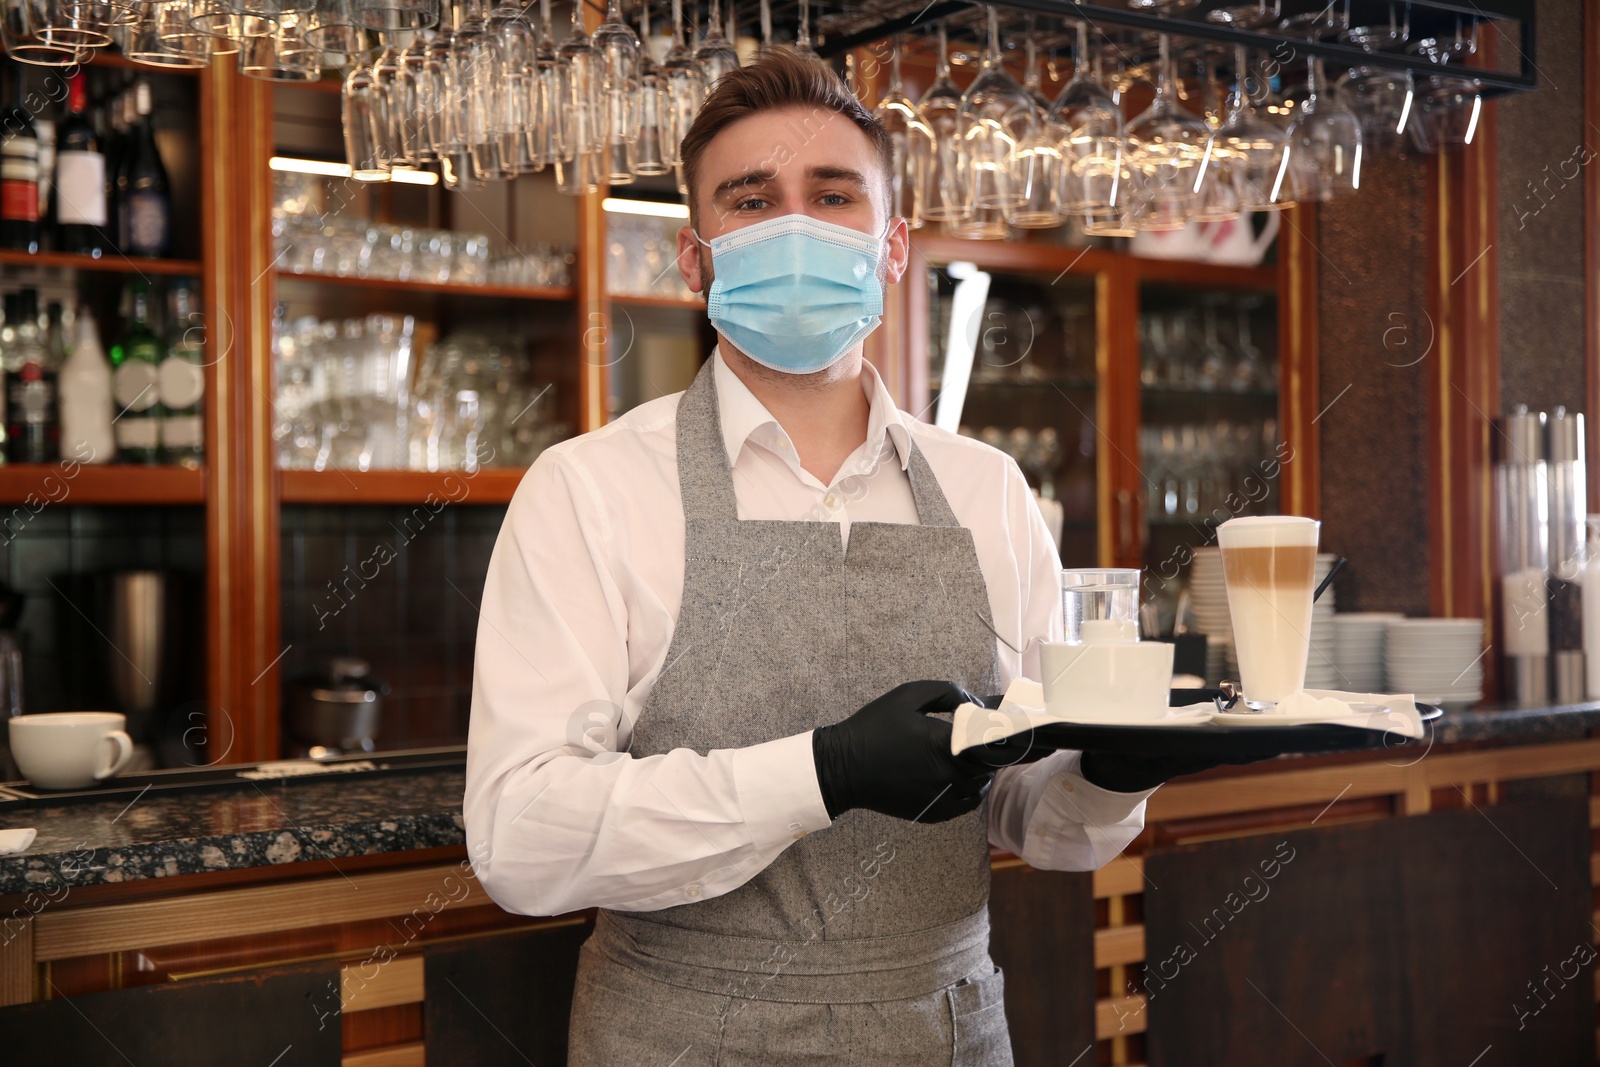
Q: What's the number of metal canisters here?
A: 2